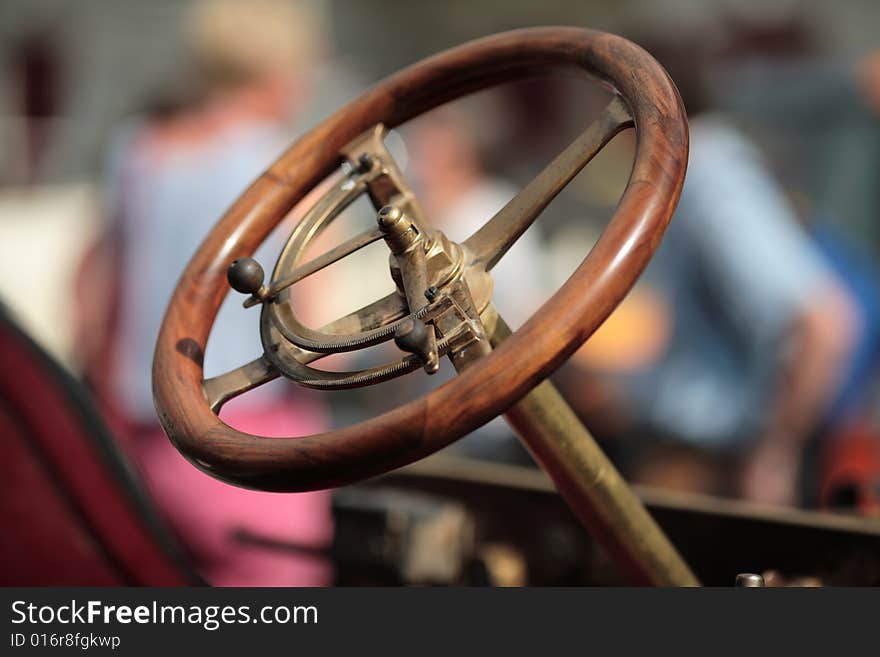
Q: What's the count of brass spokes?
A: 4